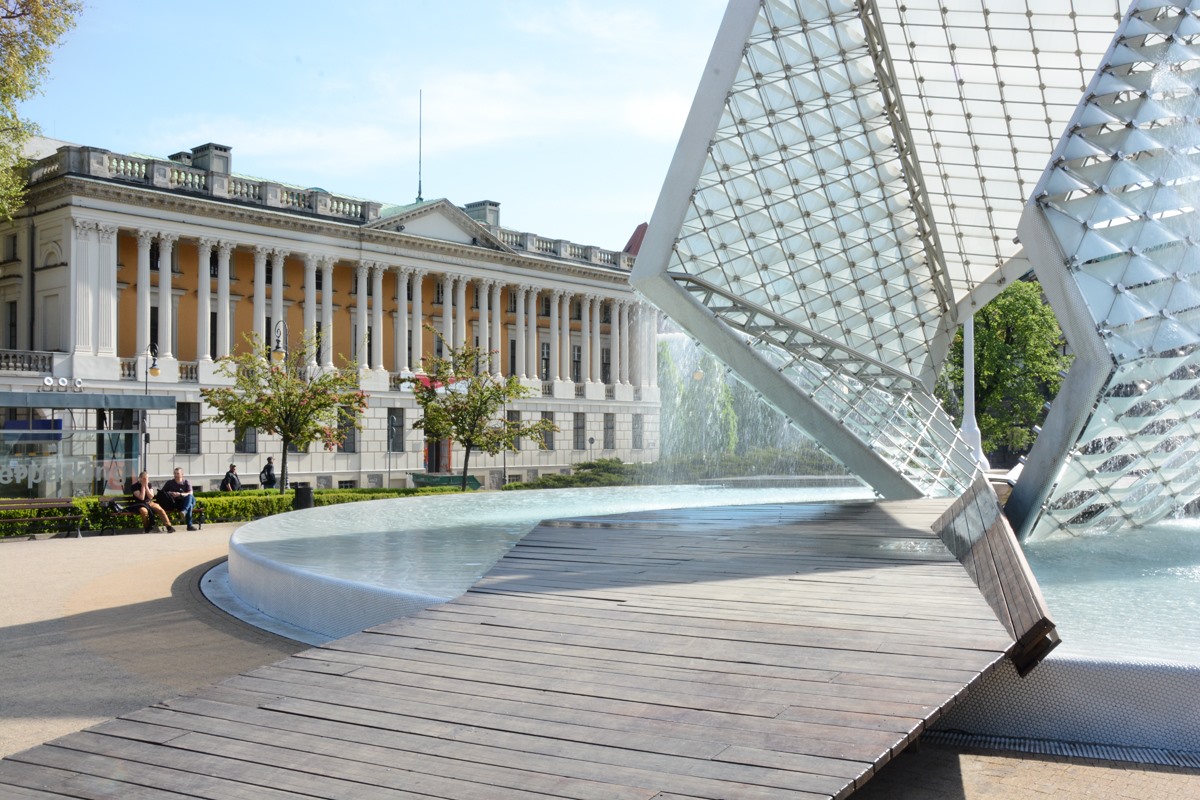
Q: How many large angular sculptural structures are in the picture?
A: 2